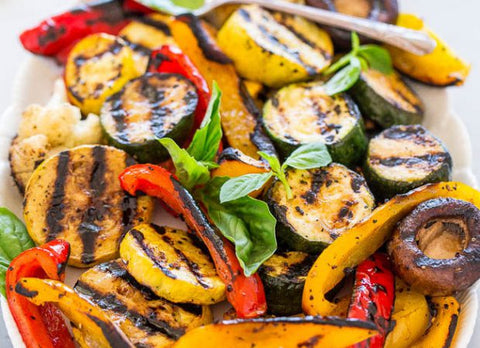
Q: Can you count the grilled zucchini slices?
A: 6